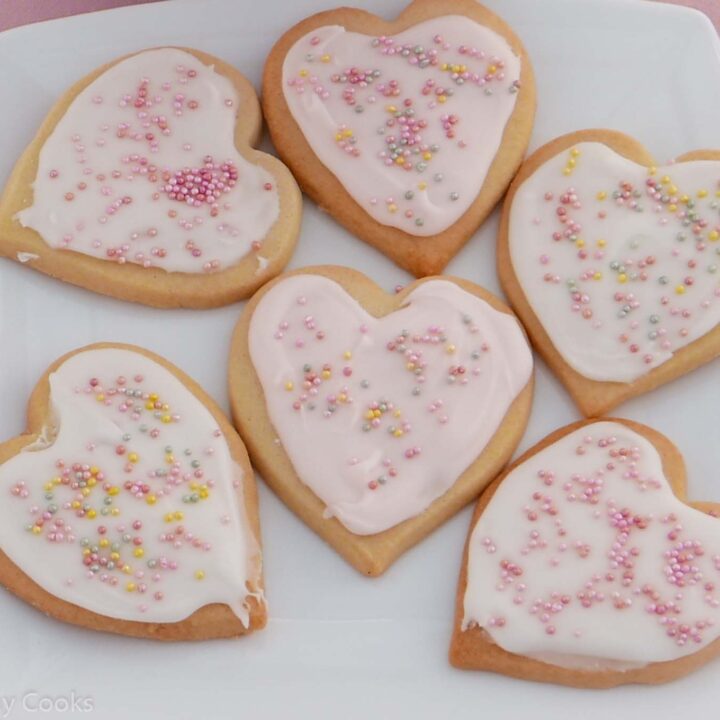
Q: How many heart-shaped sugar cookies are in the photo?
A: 6